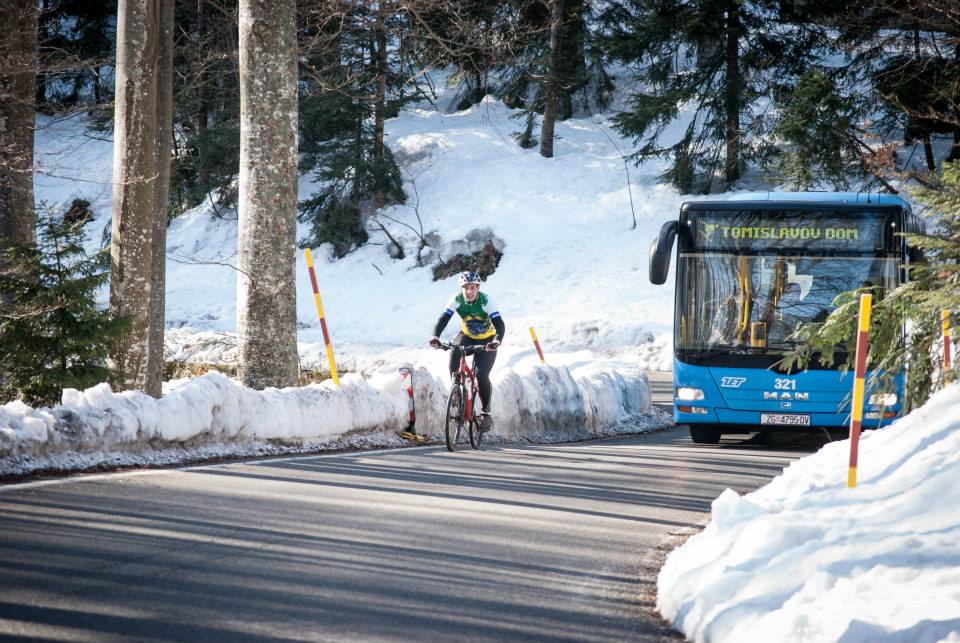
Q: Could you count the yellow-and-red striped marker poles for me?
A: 4